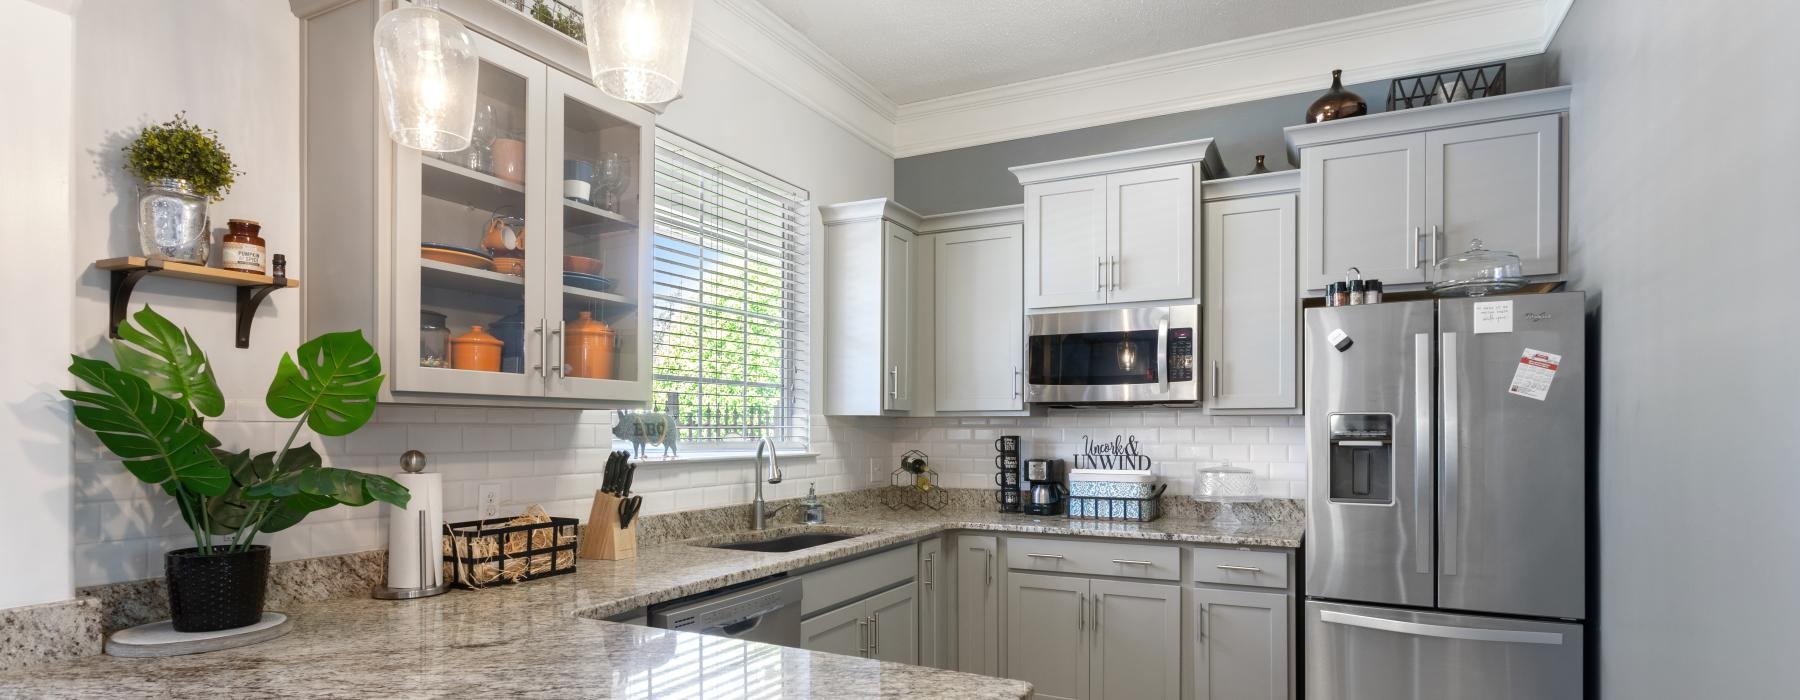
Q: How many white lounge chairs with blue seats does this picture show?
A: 0